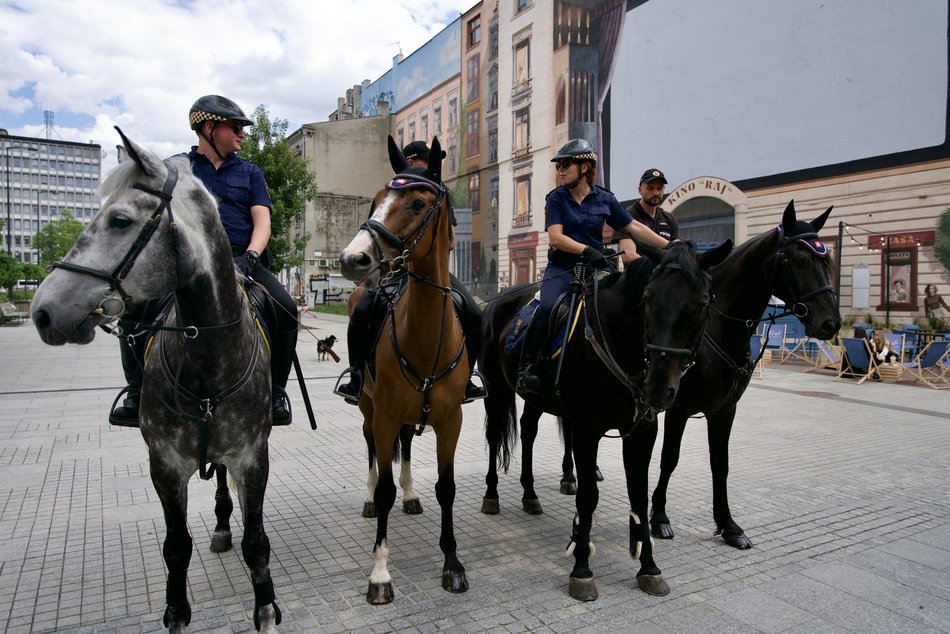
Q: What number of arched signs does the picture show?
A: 1